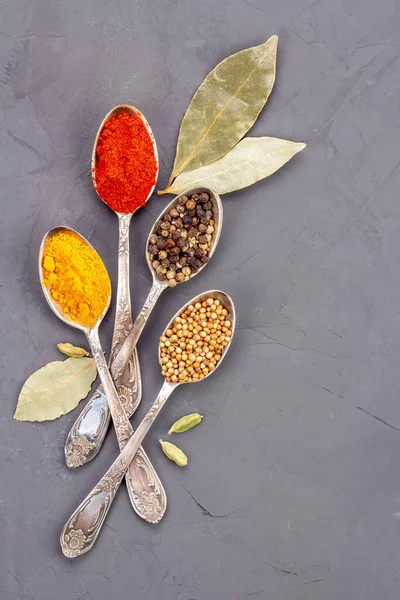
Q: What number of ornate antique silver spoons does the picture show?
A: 4